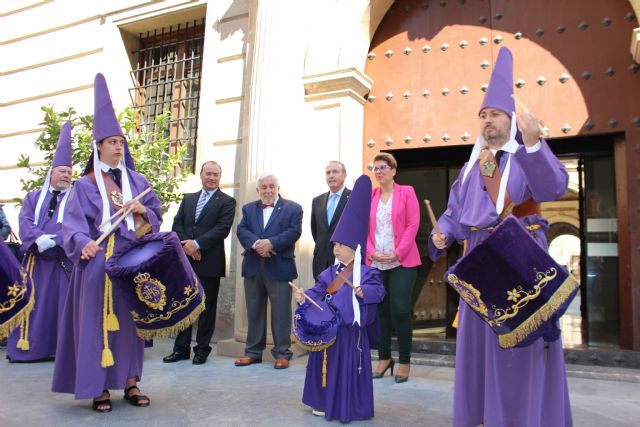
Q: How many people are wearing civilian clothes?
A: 4